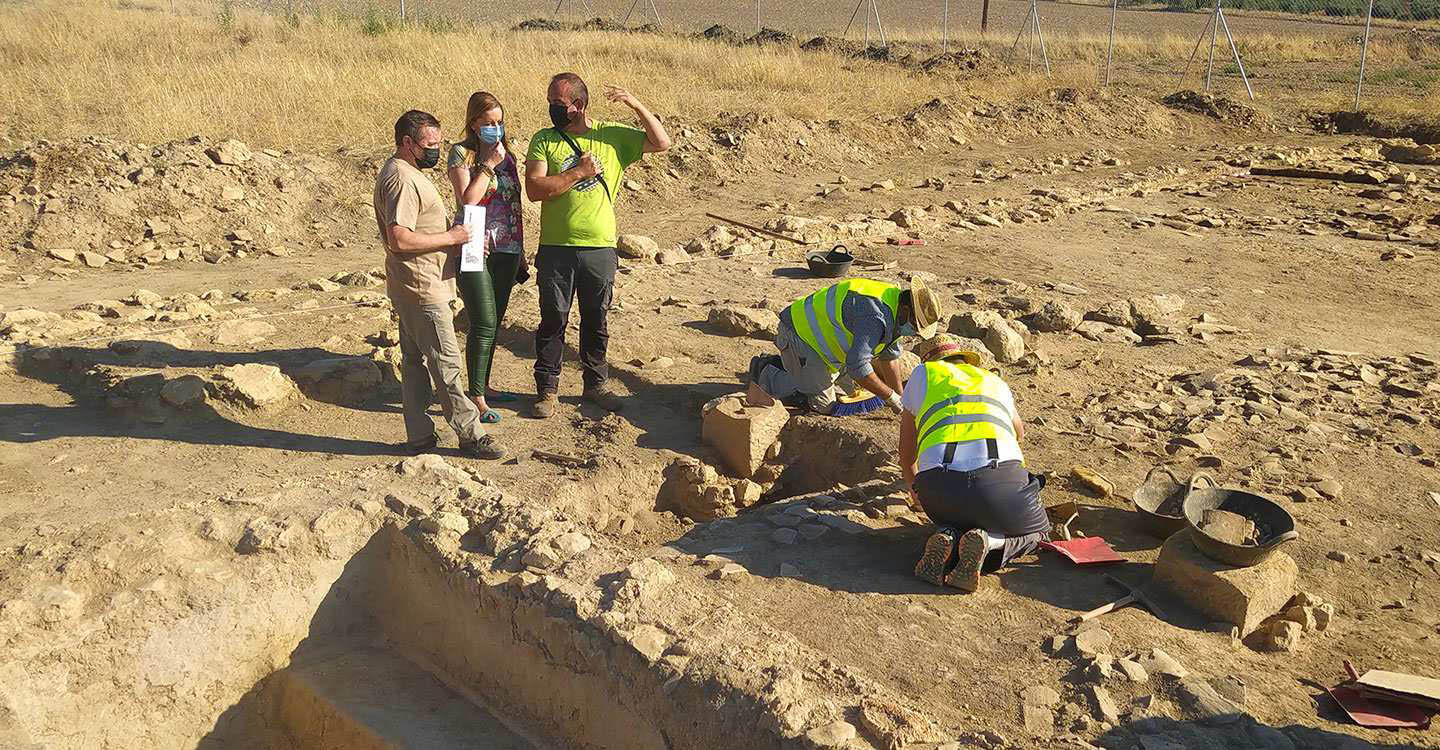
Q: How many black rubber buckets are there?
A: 3